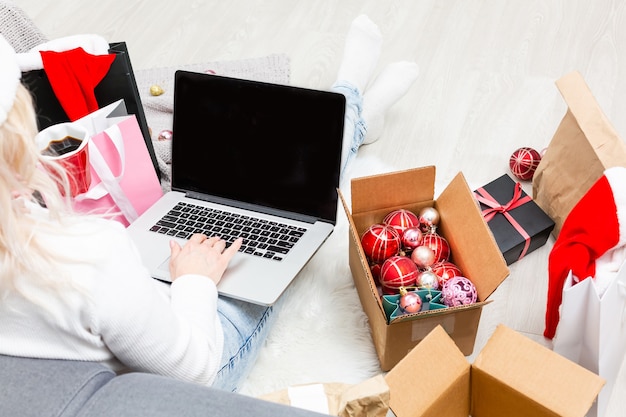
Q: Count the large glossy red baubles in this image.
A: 6